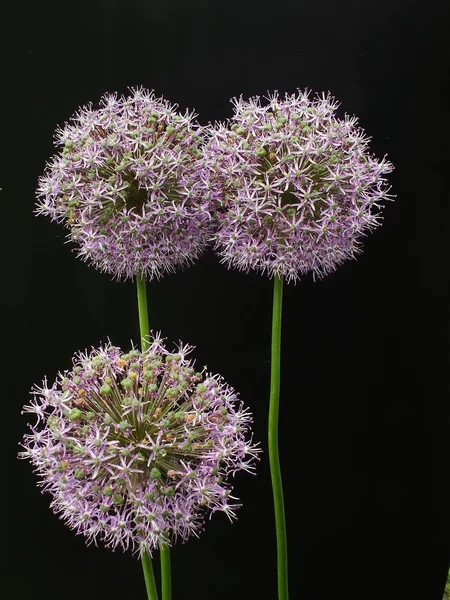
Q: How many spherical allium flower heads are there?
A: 3